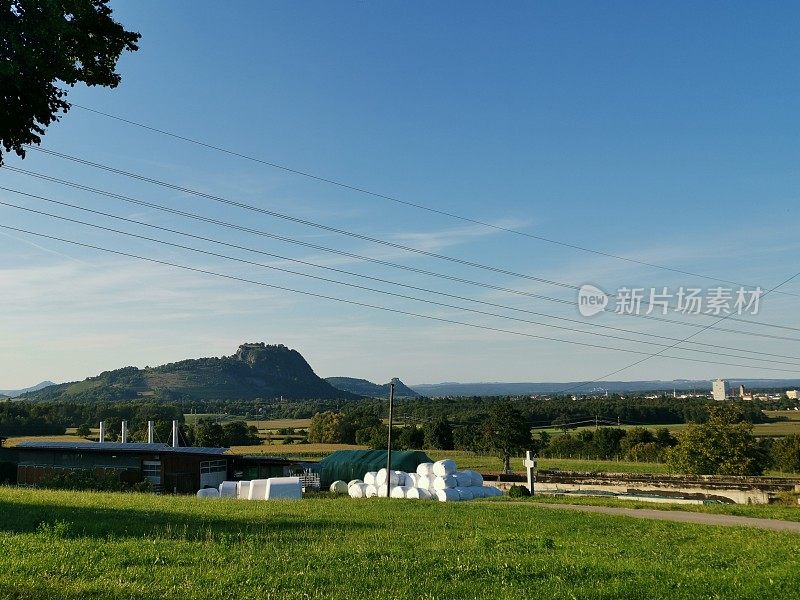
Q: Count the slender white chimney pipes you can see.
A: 4